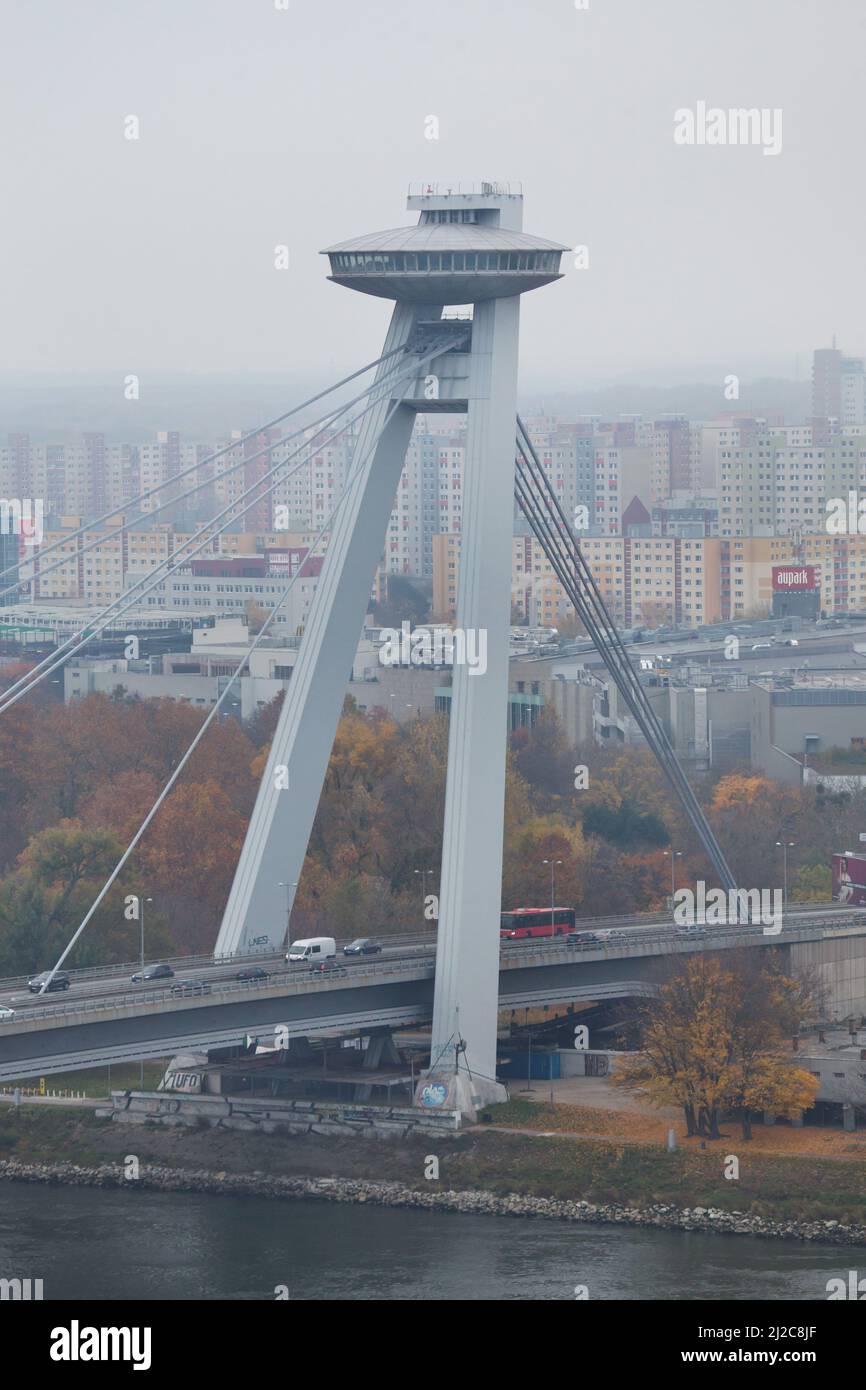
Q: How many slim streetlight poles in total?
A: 6